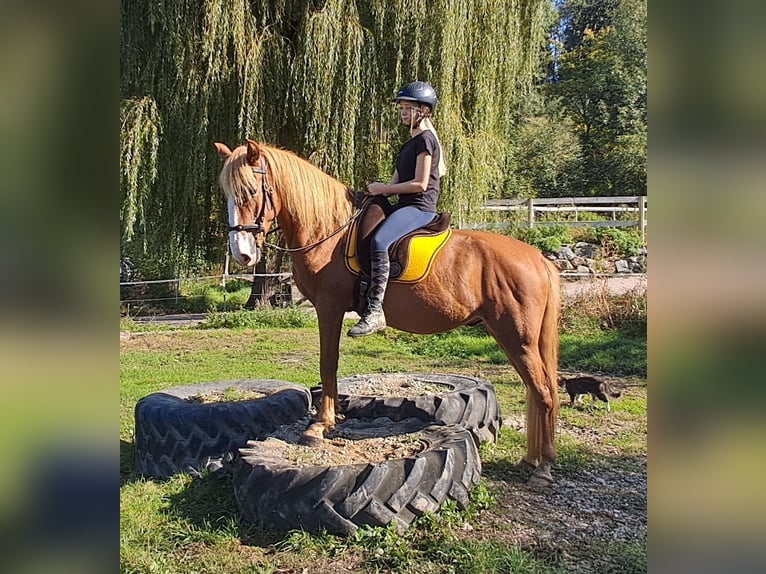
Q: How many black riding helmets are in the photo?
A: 1